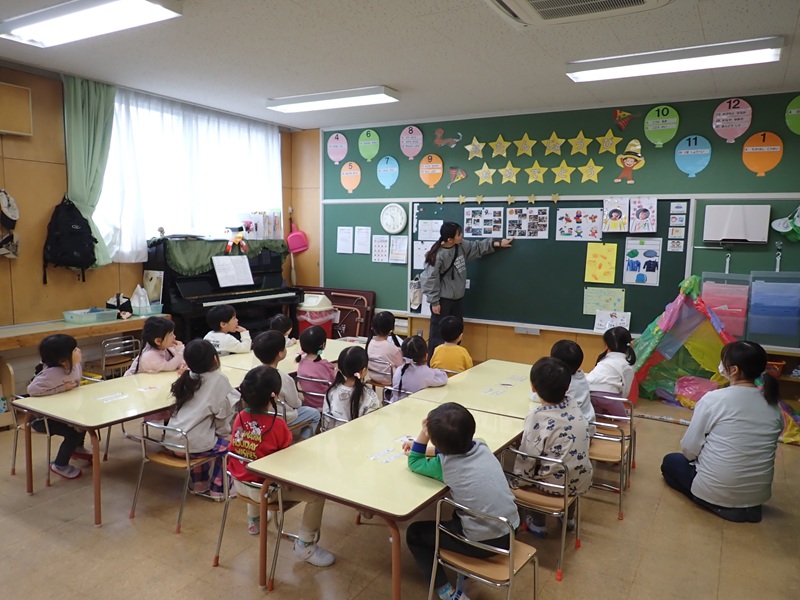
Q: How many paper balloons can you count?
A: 11